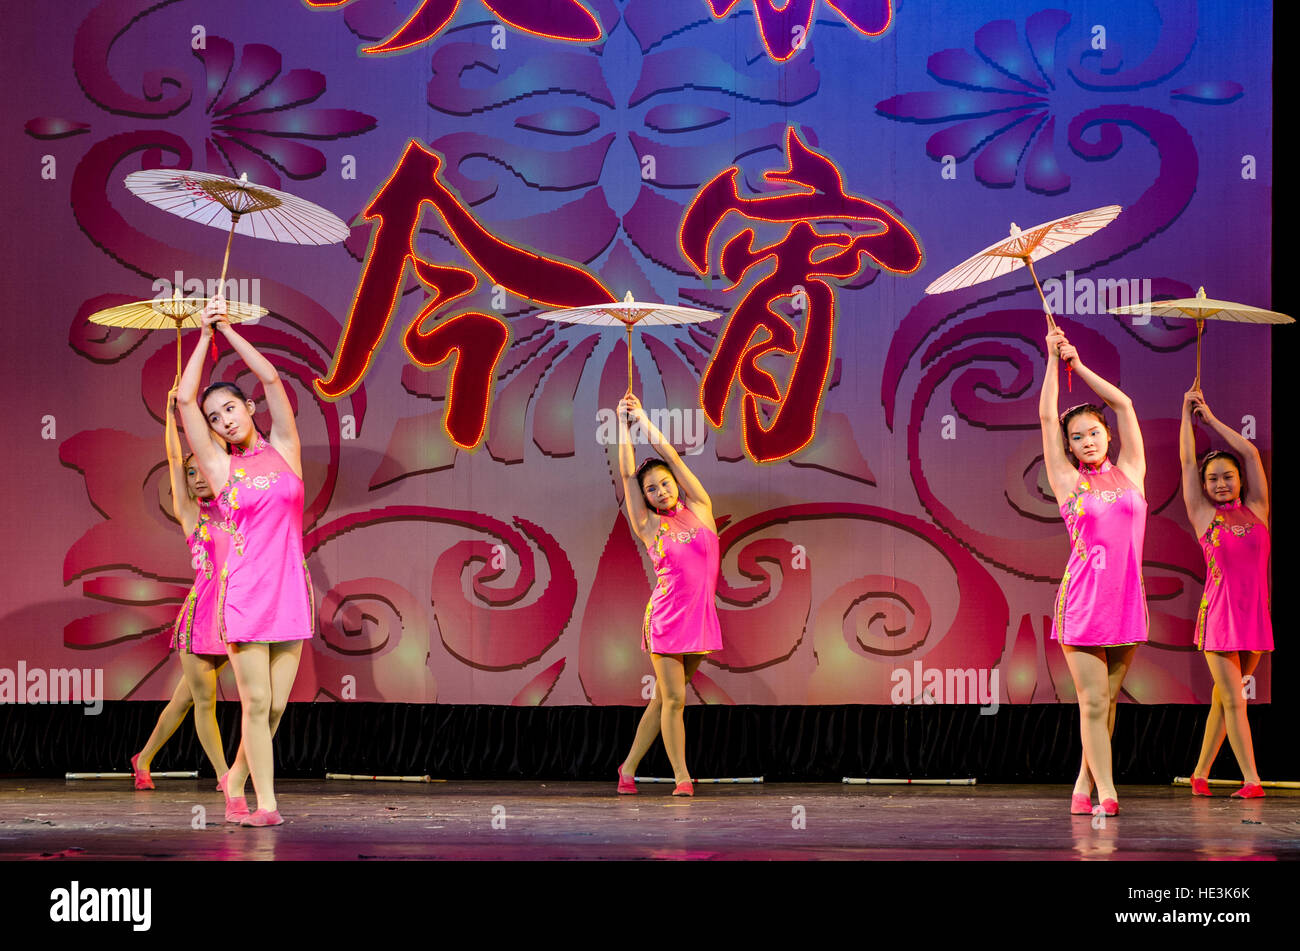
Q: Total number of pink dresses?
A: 5